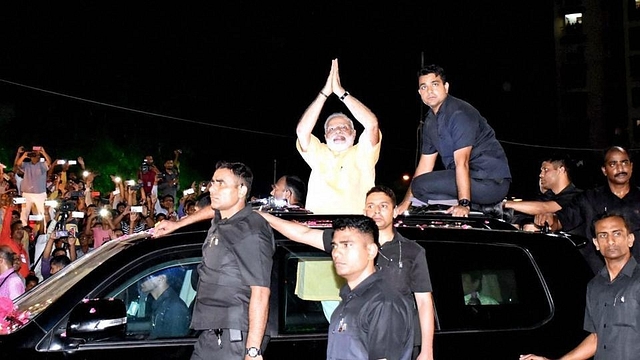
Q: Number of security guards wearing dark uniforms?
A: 7